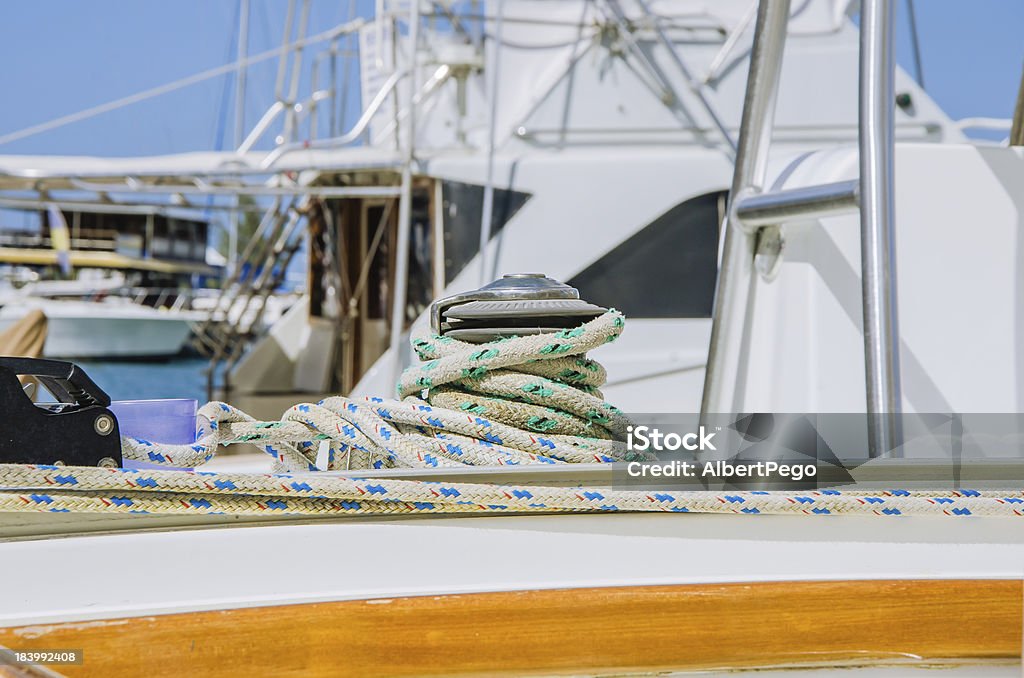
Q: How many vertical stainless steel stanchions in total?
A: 2